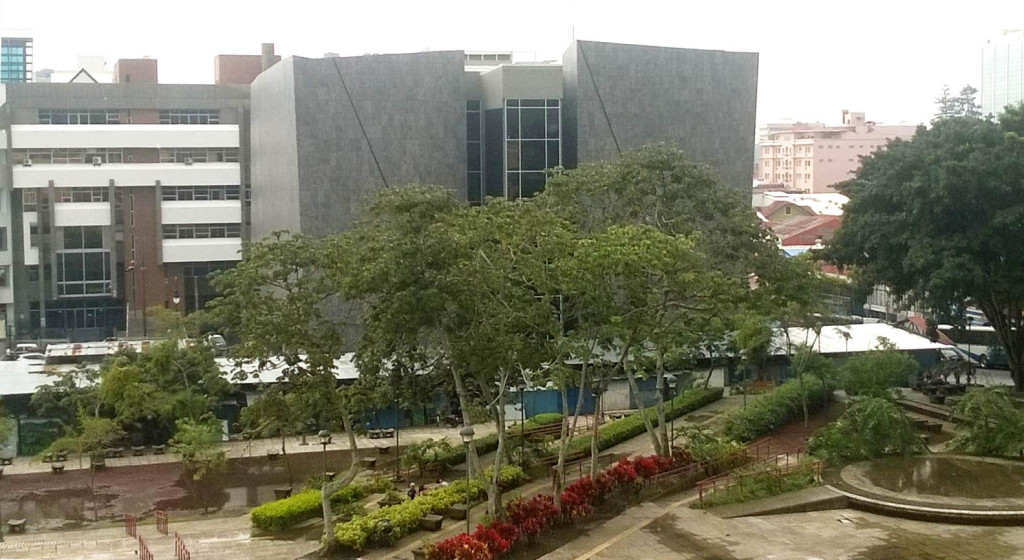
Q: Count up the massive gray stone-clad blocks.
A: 2